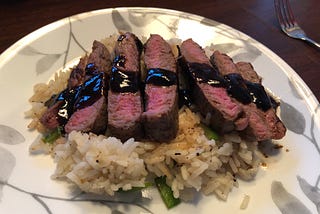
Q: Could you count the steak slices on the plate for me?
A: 7